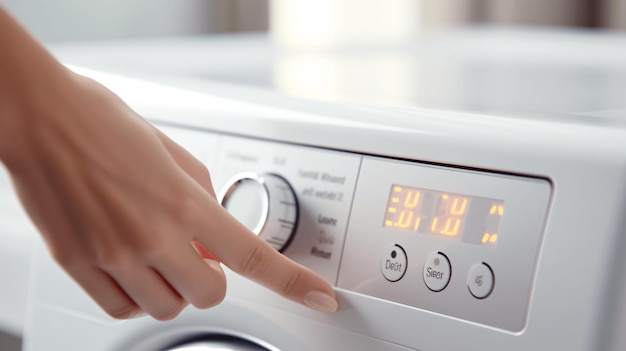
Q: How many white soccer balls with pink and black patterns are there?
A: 0